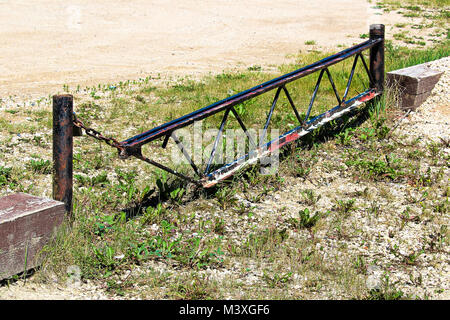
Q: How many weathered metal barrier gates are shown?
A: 1